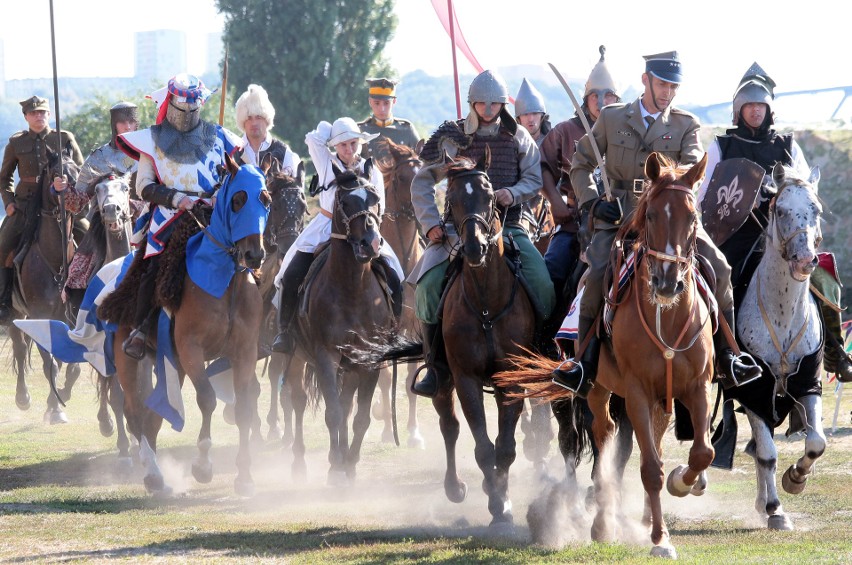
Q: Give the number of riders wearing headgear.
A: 11